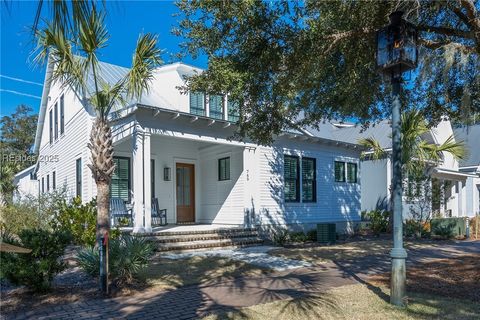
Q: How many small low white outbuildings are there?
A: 1